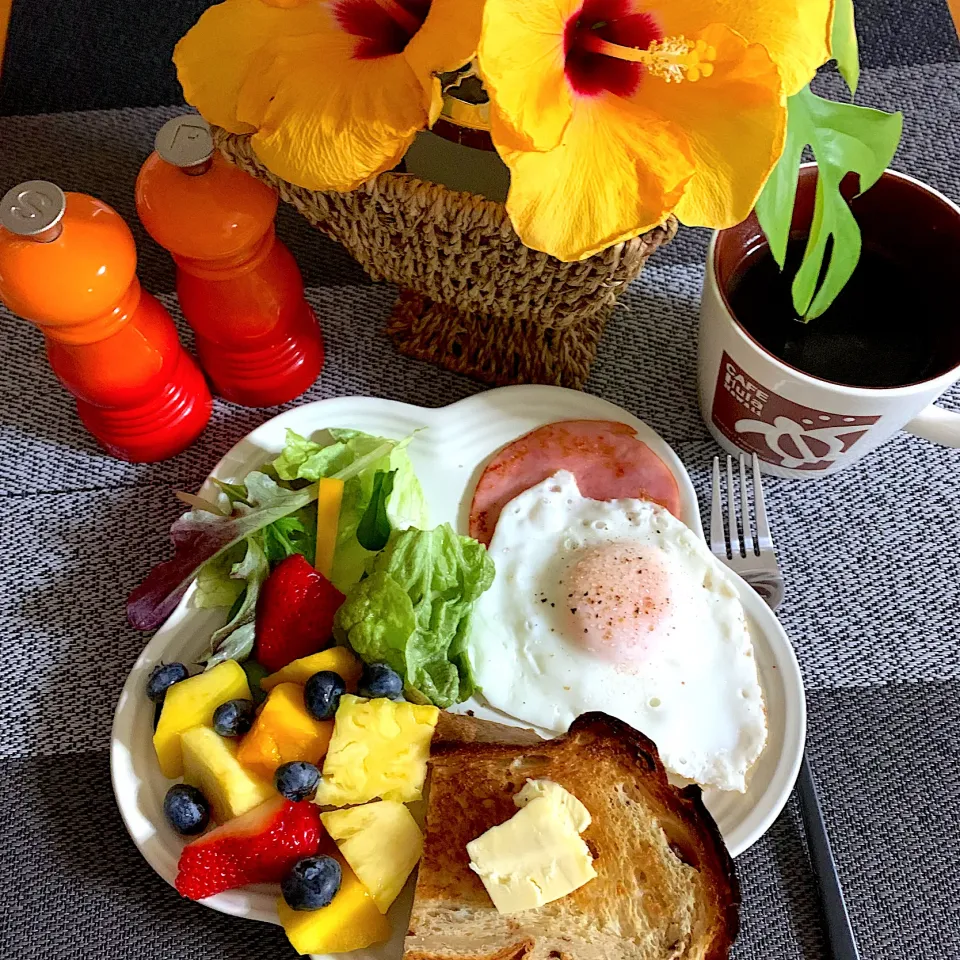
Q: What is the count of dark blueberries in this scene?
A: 7